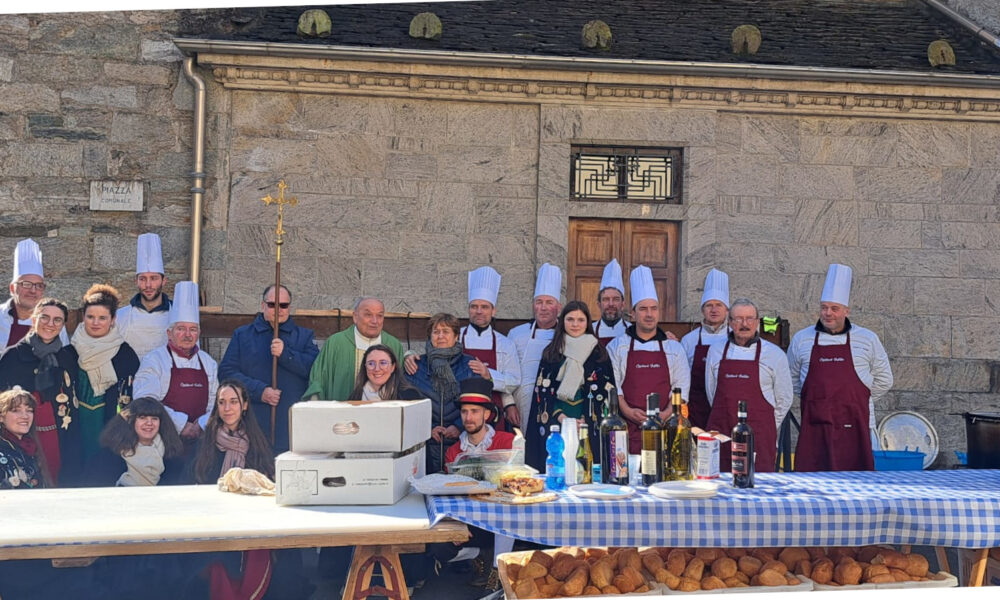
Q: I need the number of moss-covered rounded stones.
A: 5